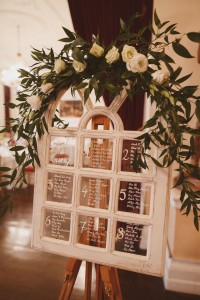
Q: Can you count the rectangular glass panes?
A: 9